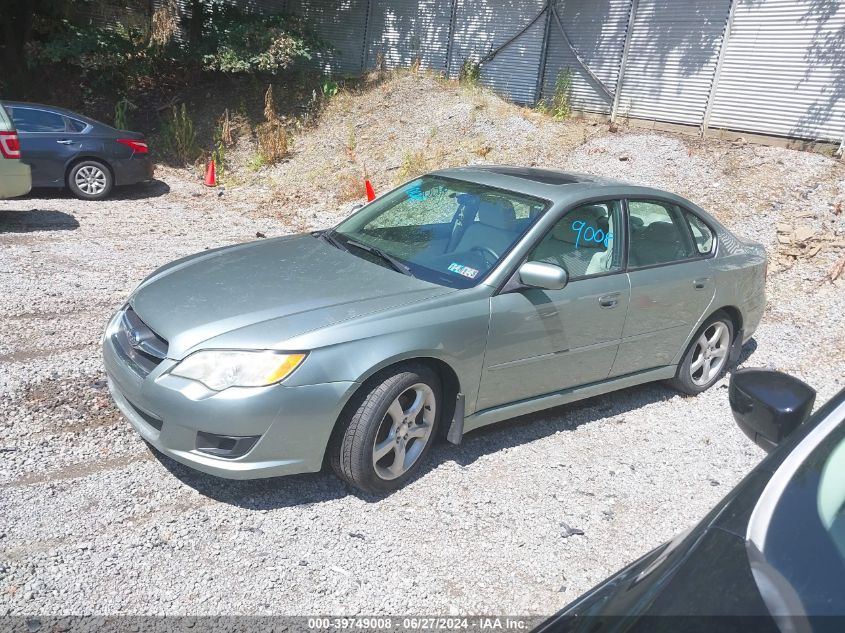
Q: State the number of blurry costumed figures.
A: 0